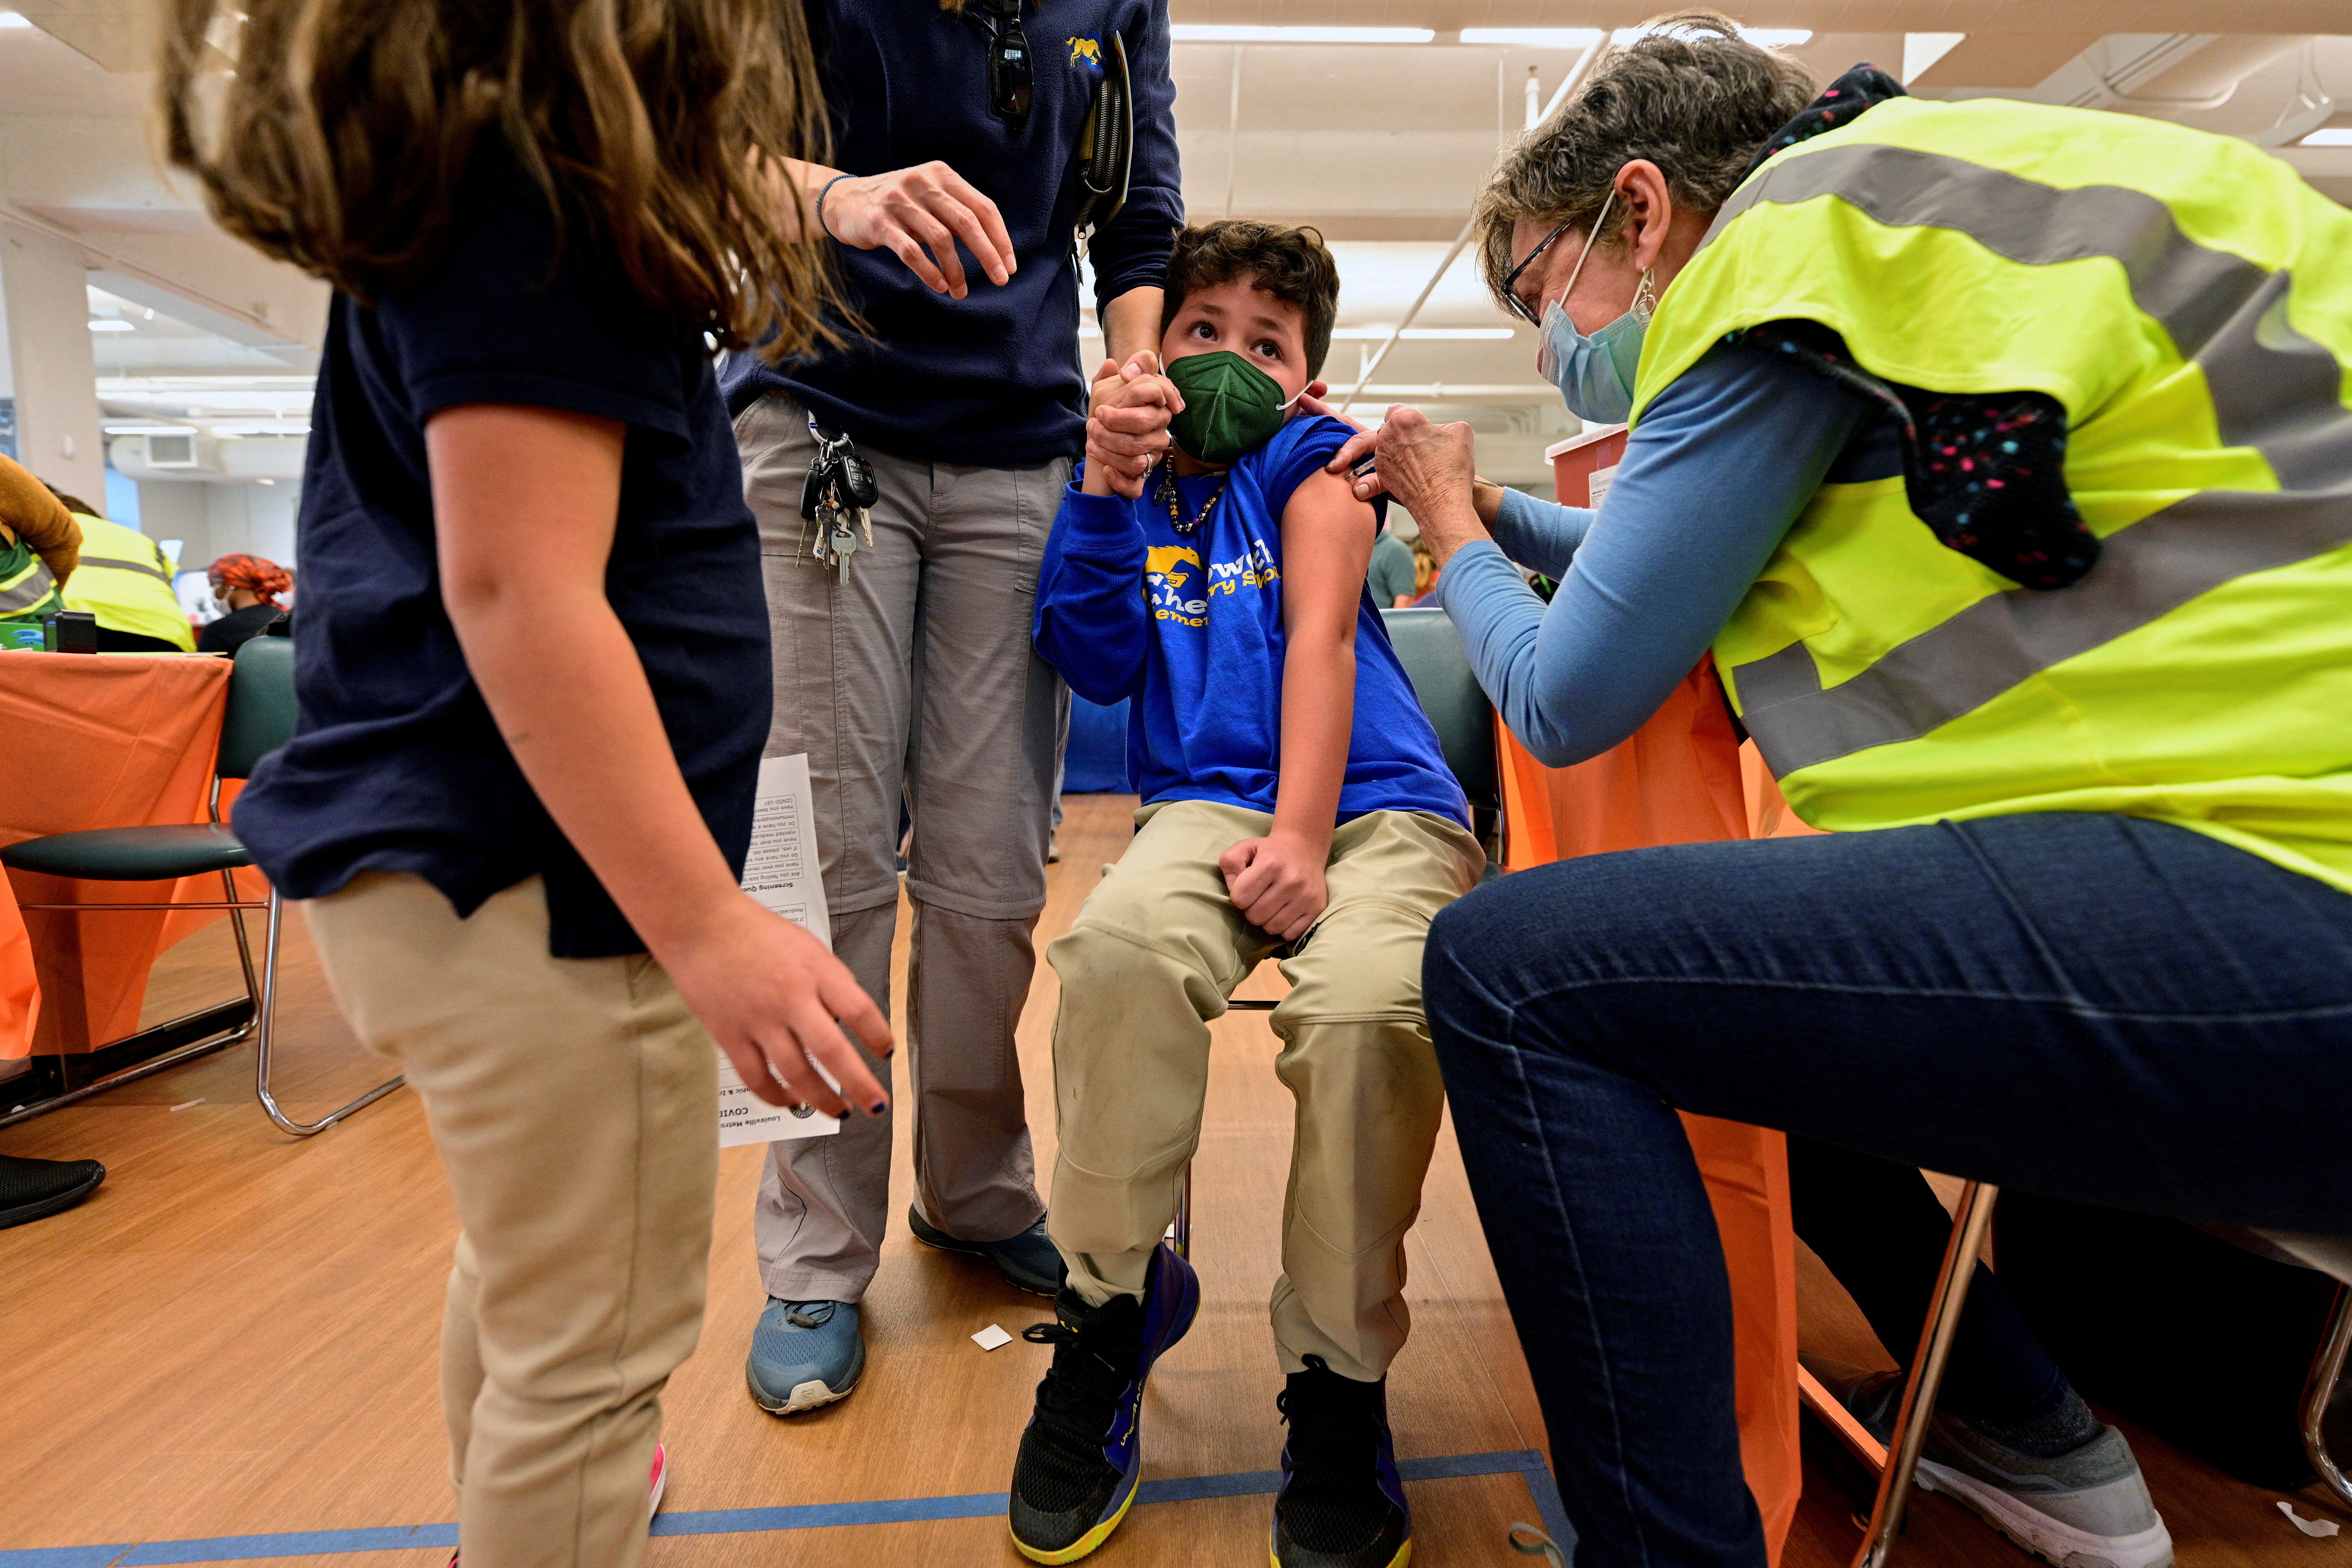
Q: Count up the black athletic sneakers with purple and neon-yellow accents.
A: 2